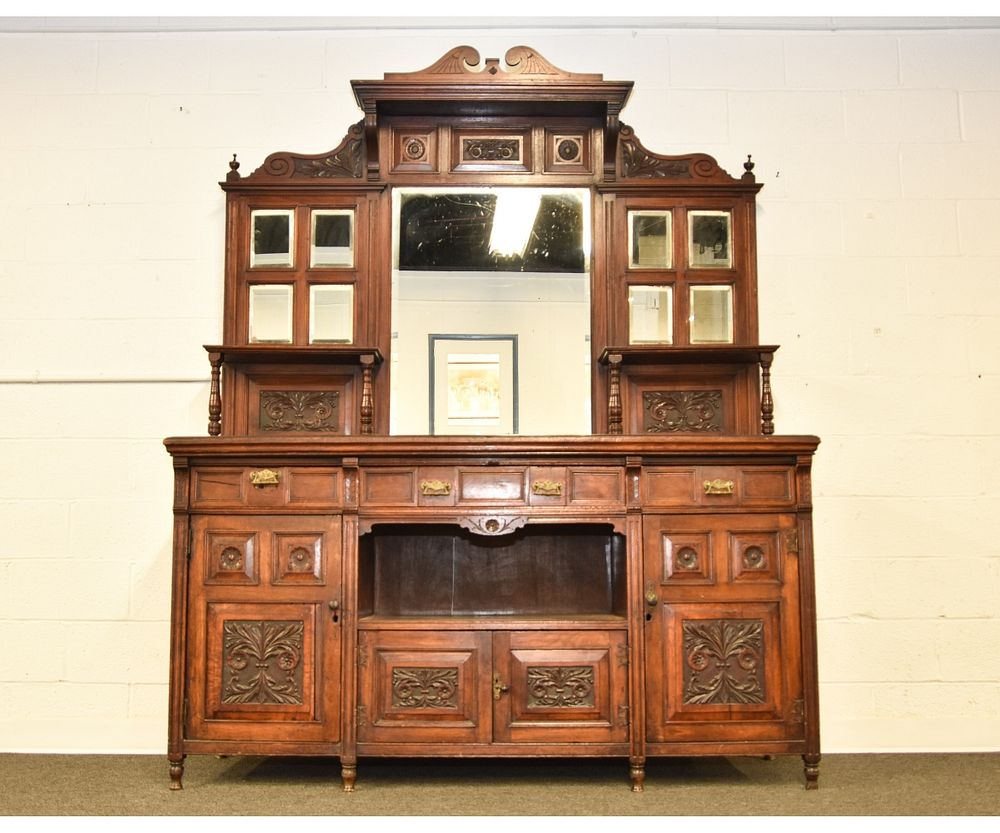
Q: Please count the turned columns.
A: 4